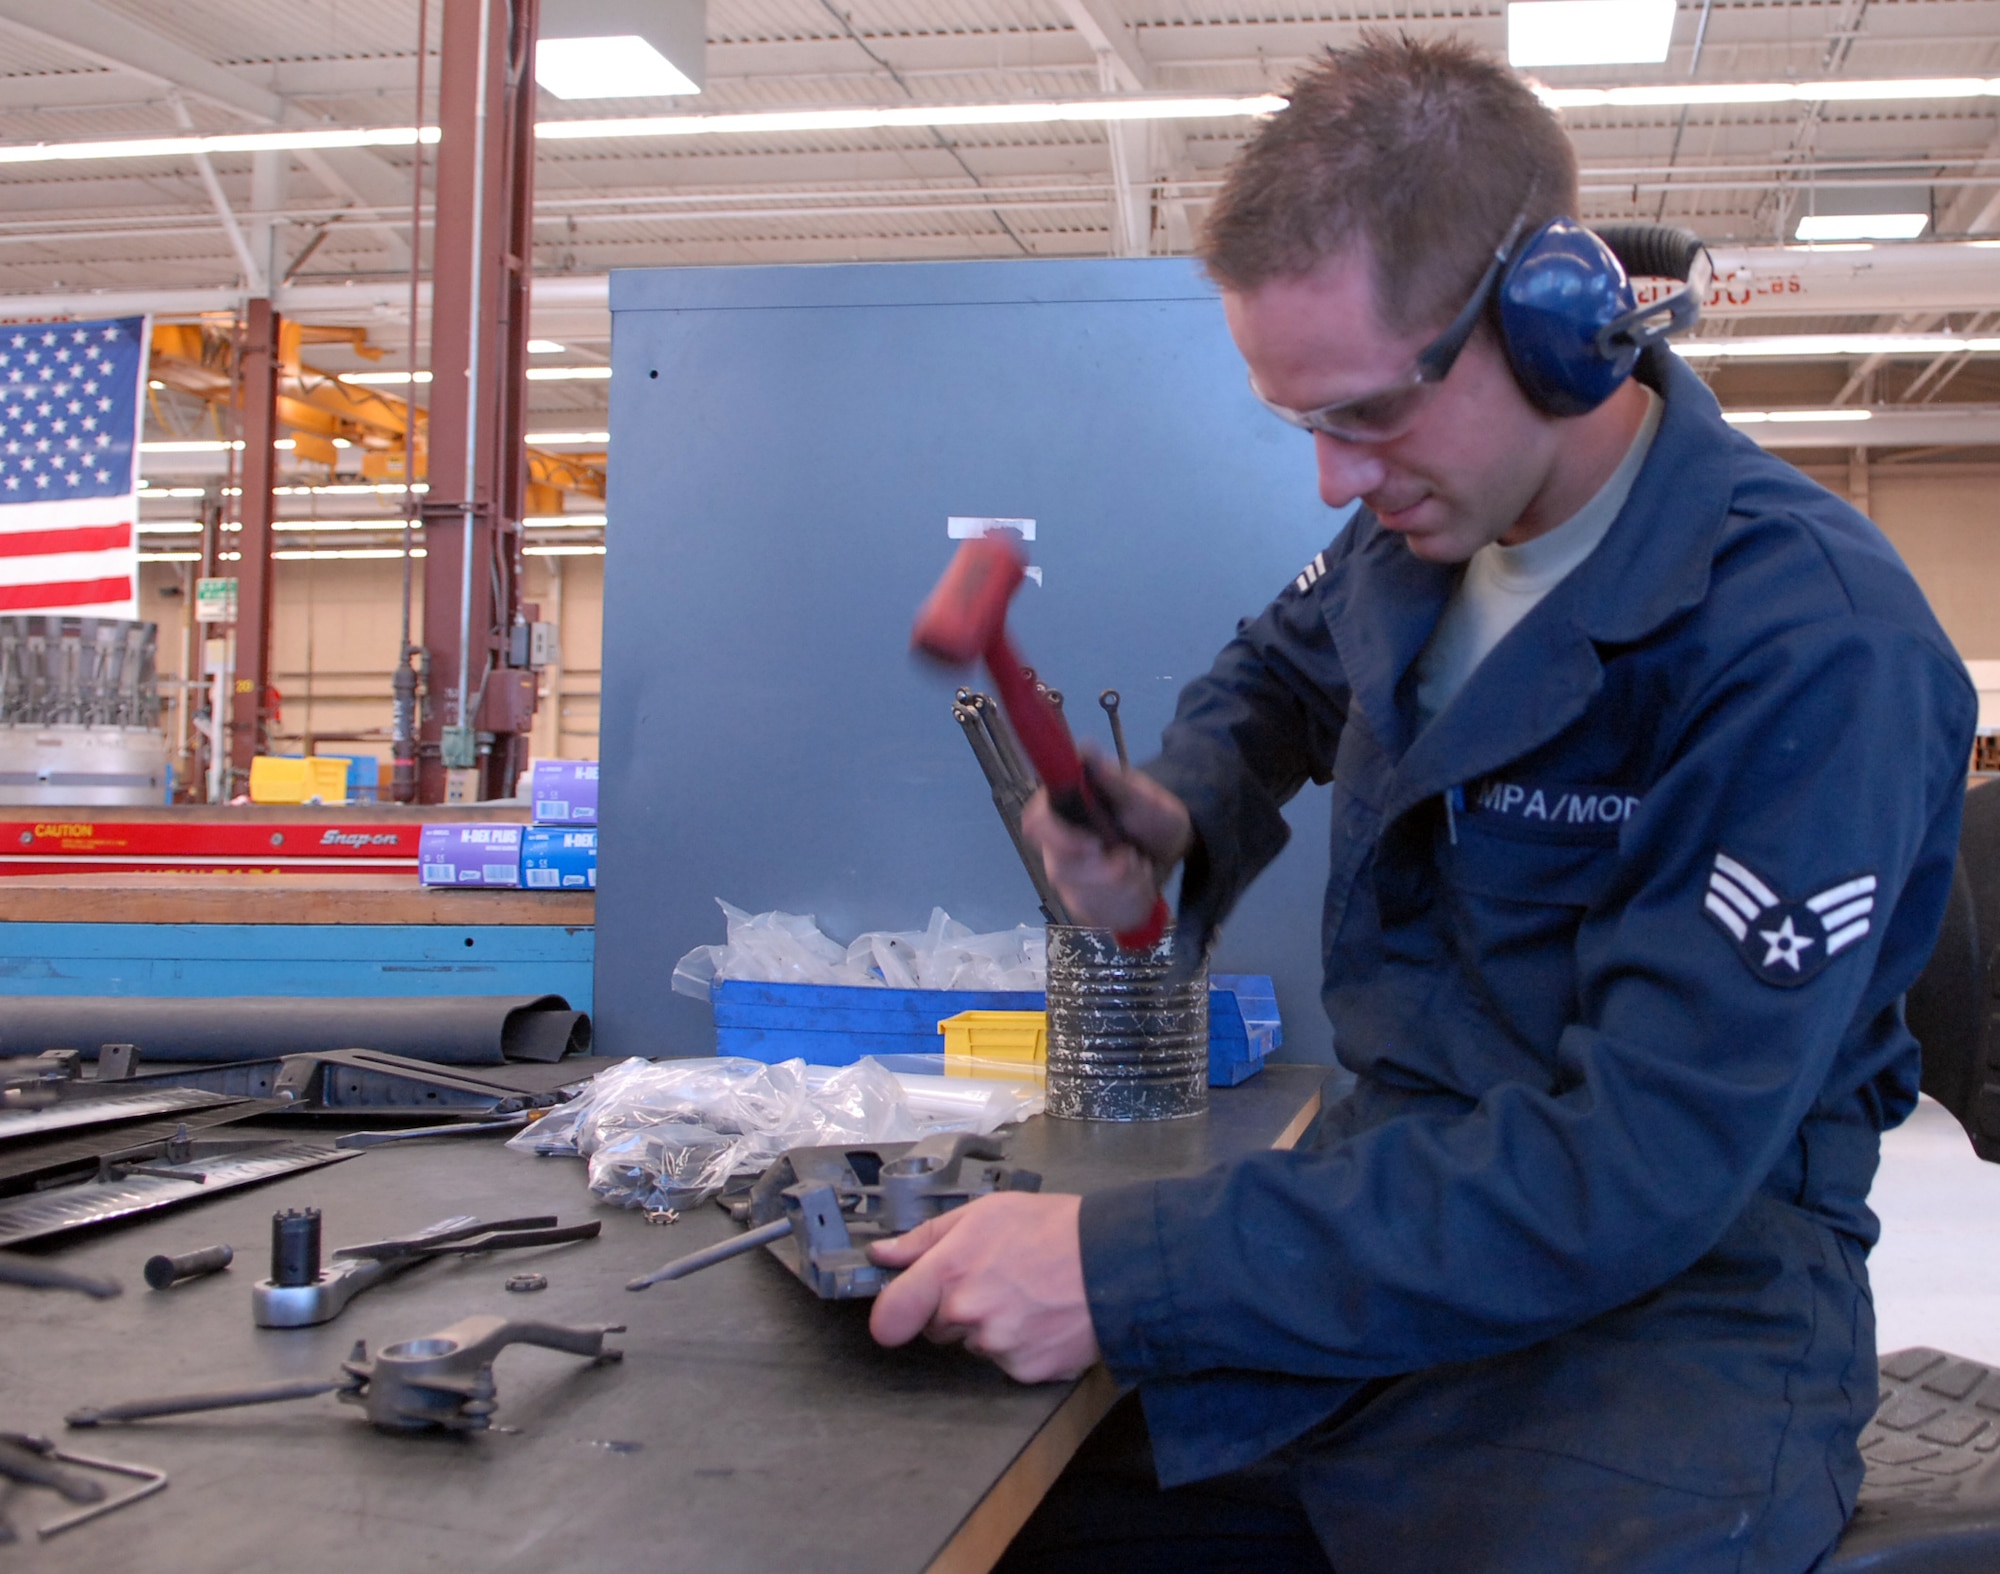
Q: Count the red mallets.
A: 1